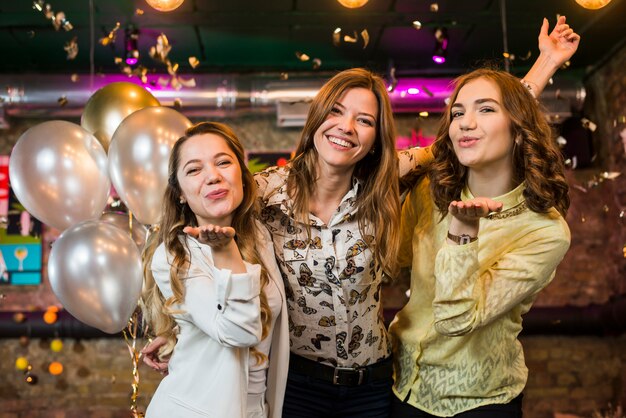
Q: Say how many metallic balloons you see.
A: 5